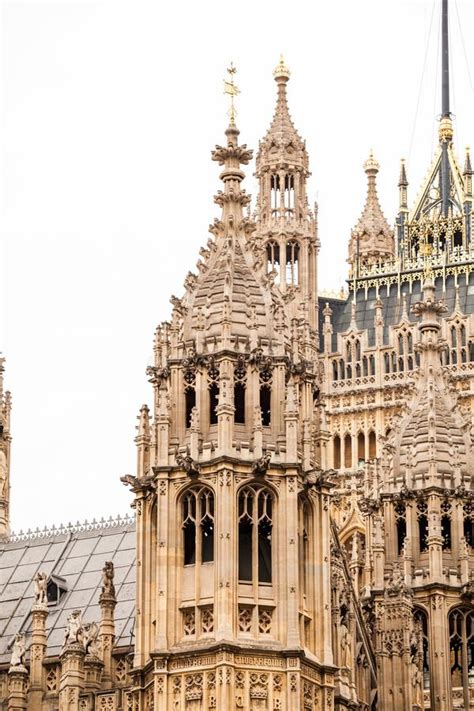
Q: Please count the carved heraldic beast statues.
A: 5